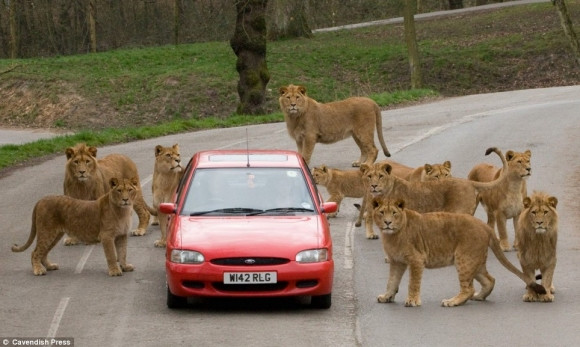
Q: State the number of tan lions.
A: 10